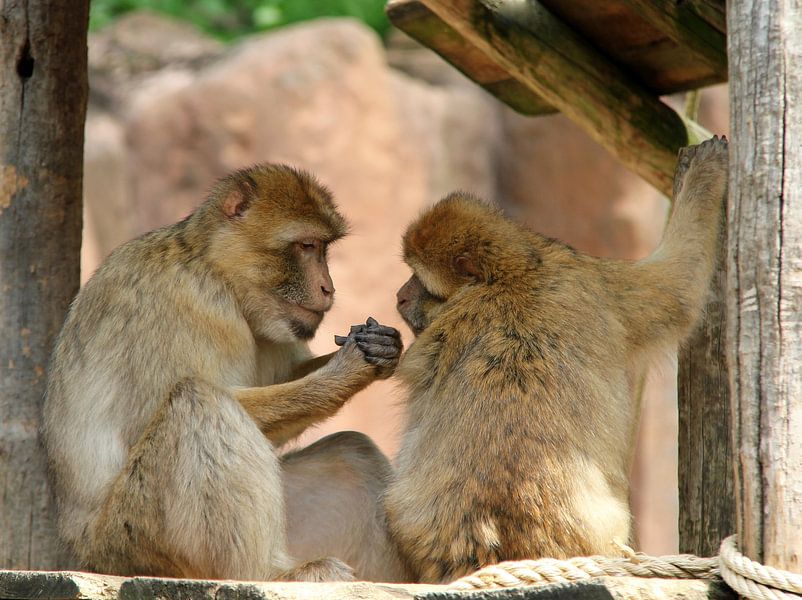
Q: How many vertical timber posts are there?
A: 3